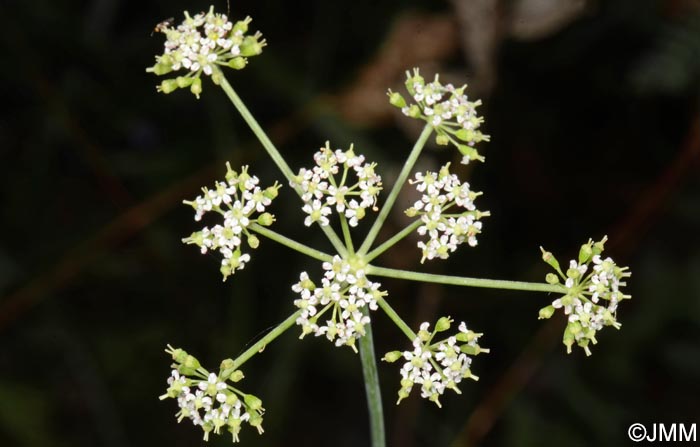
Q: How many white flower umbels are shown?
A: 9